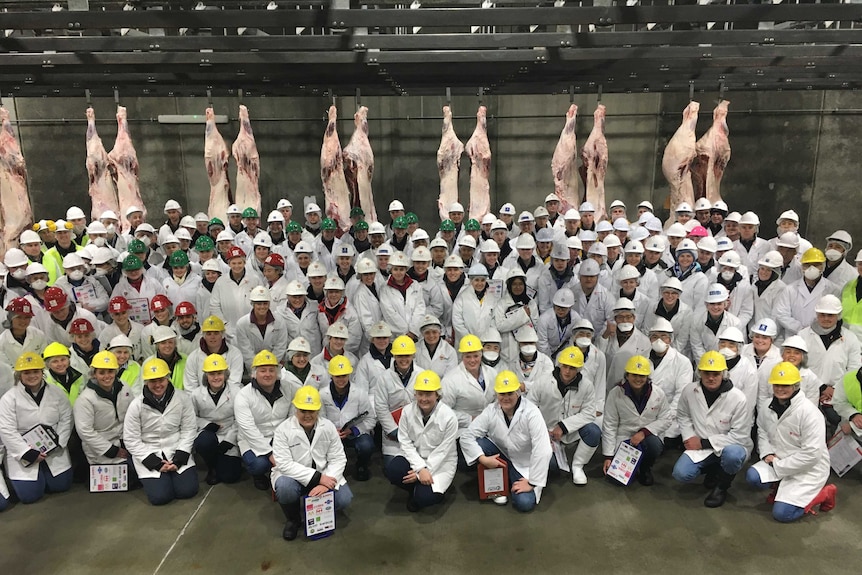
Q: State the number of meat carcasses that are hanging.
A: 13